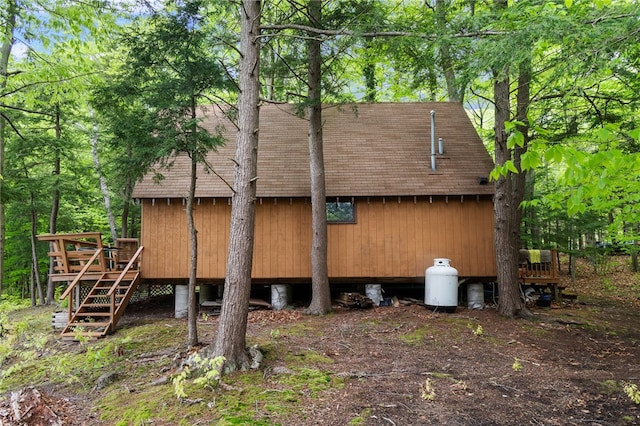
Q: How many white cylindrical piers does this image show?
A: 4